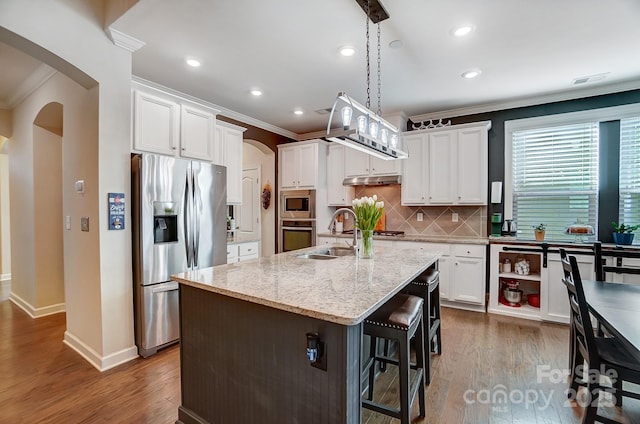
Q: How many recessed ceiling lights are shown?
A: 6